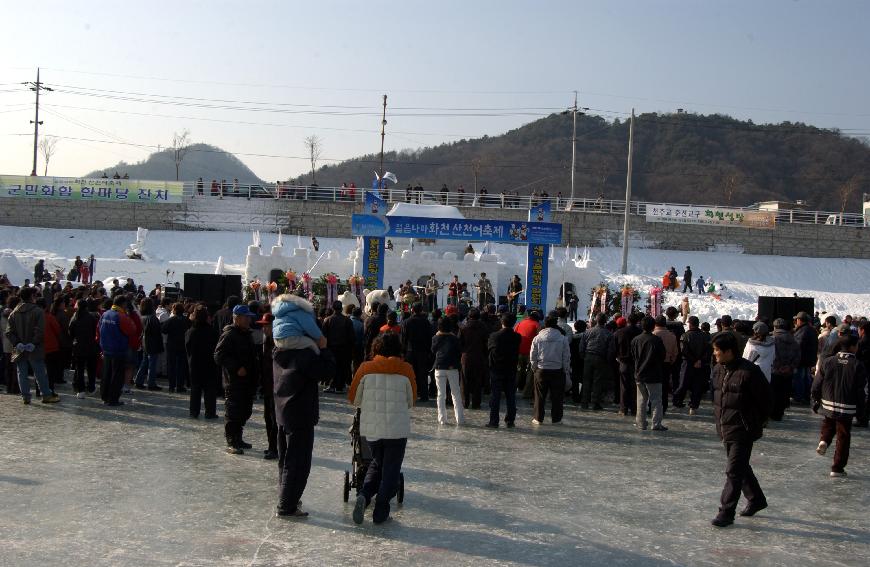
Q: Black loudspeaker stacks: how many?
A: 2